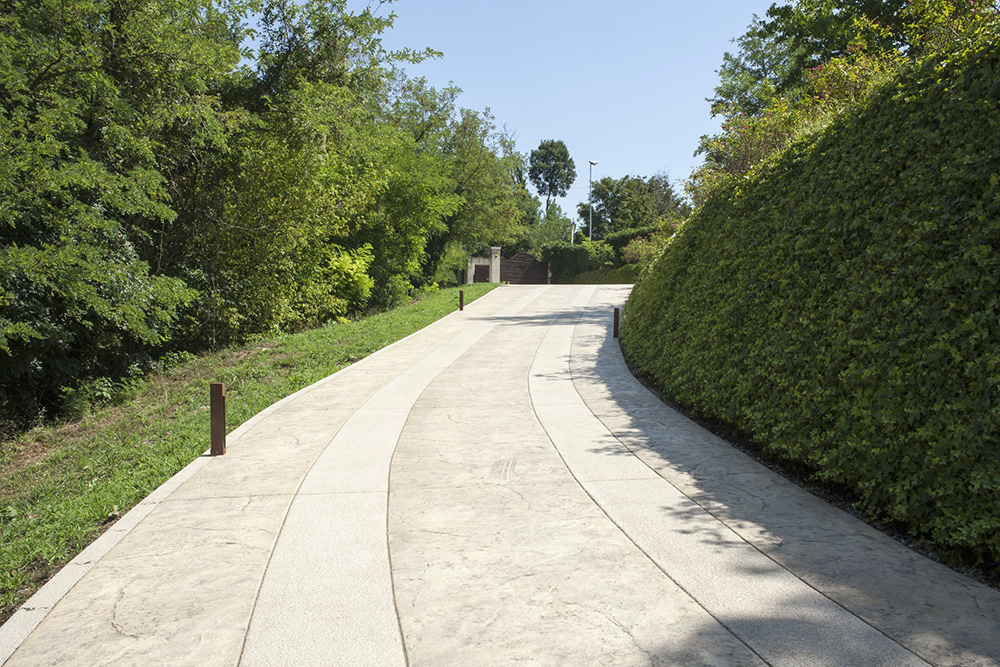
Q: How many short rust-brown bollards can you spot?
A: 3